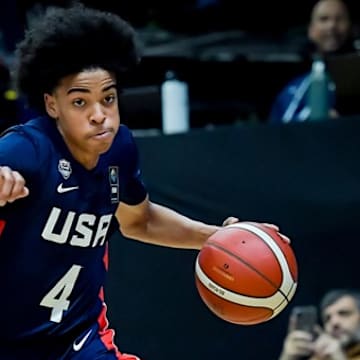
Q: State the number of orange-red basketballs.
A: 1